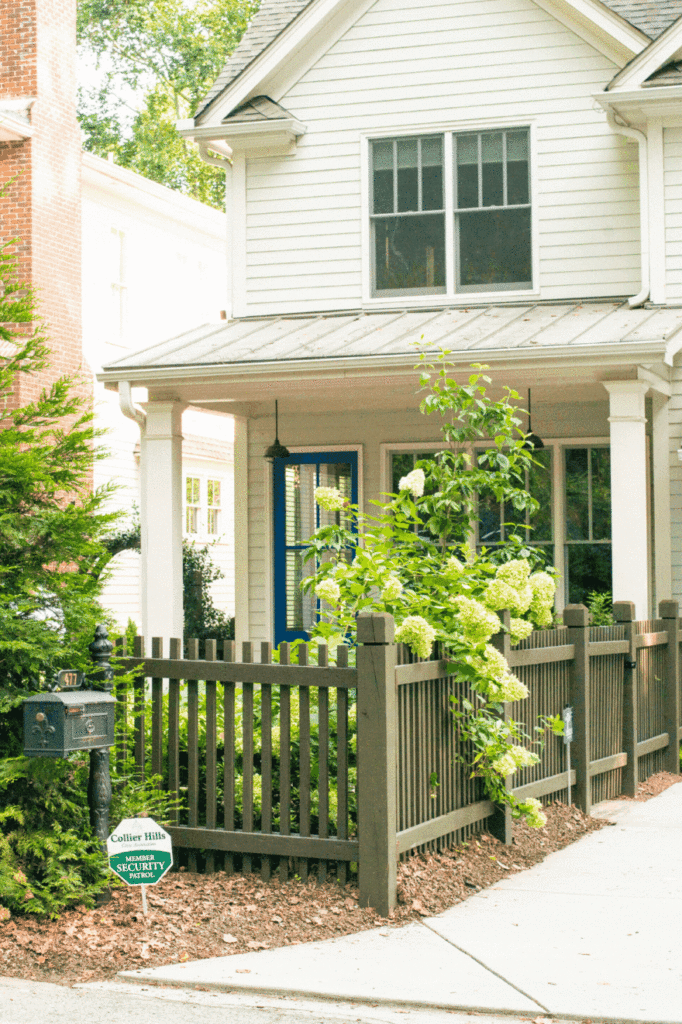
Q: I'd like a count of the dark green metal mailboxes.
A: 1